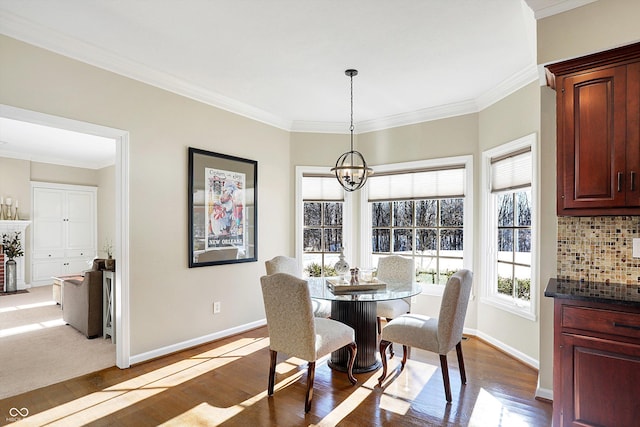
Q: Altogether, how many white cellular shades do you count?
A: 3